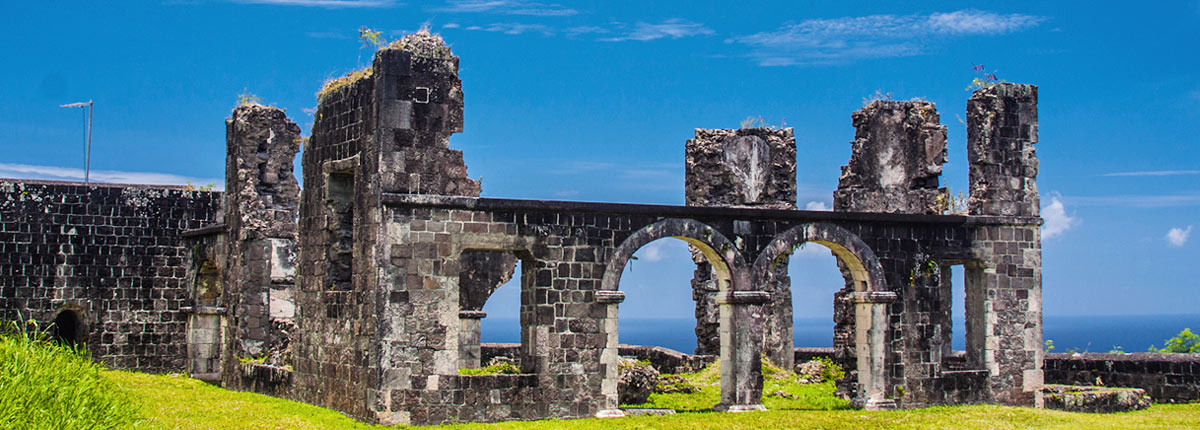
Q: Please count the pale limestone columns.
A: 3